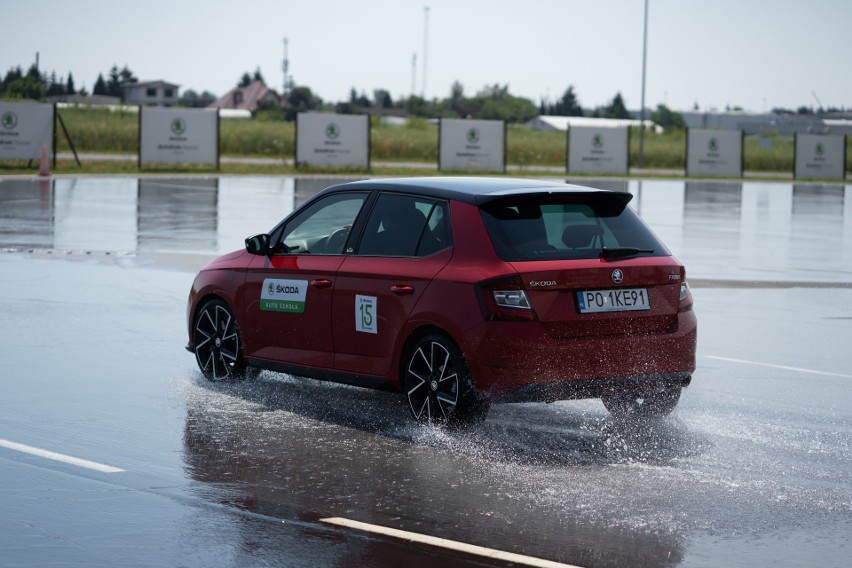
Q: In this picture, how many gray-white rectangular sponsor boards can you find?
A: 7